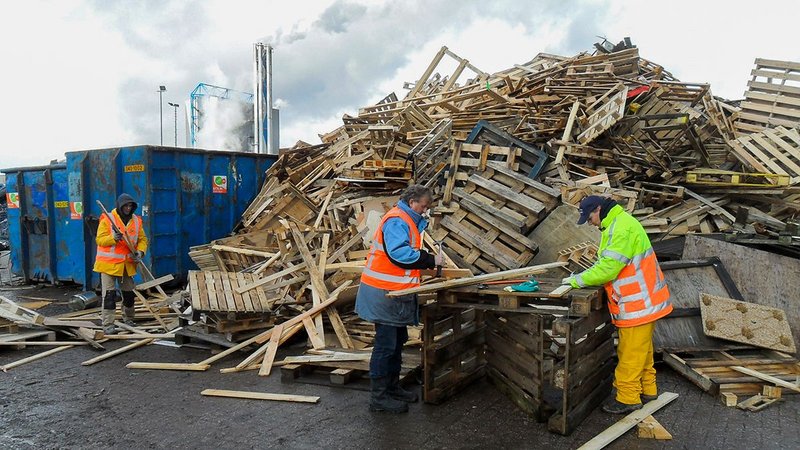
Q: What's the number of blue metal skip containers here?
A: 2